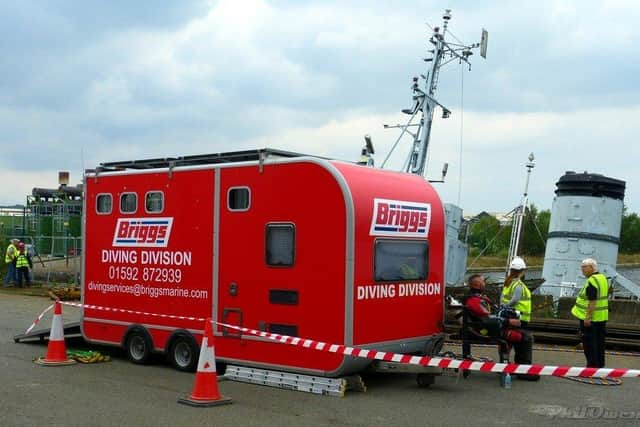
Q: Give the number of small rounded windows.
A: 4